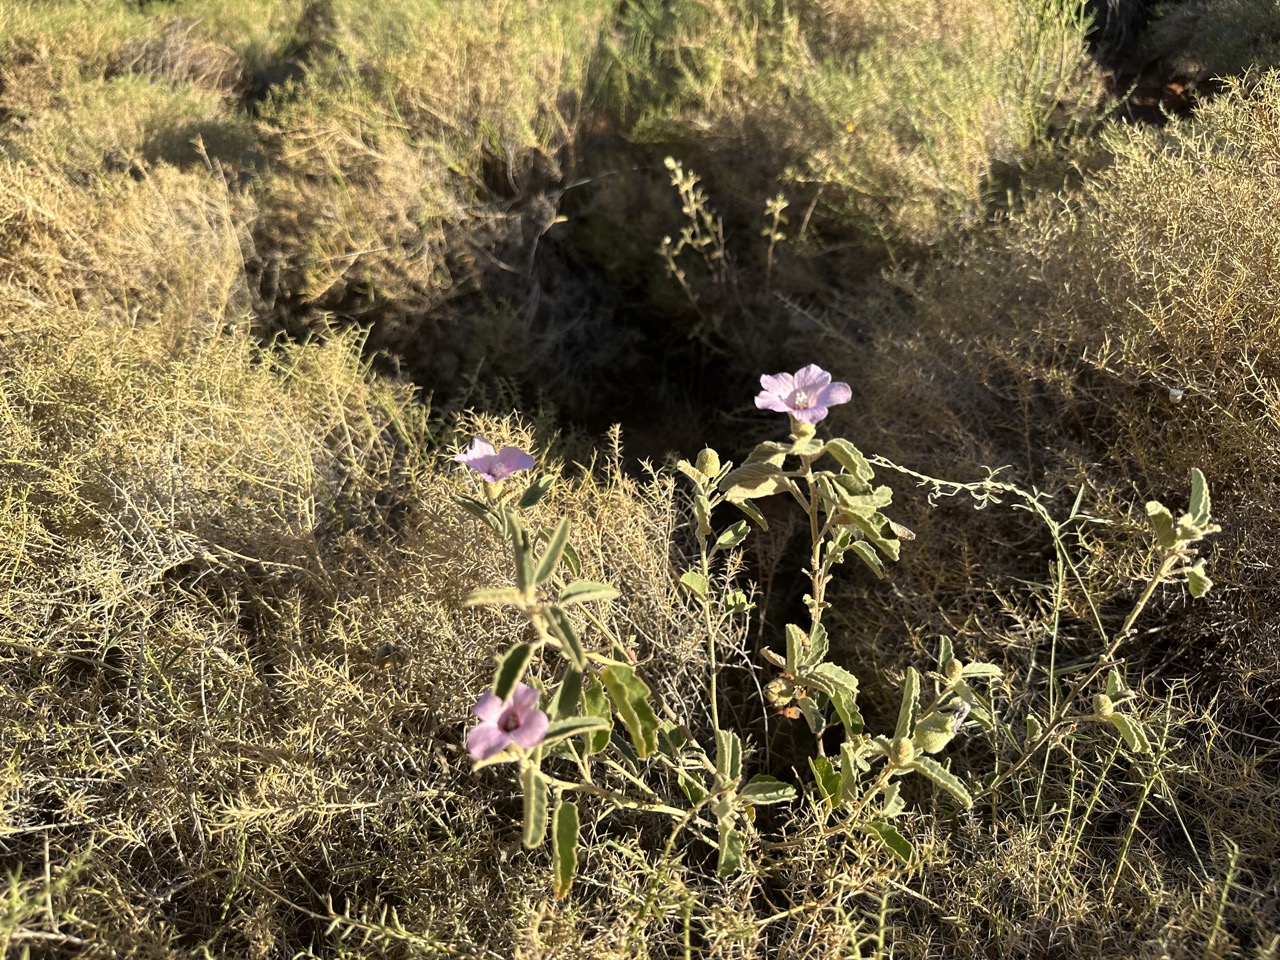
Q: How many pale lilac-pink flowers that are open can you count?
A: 3